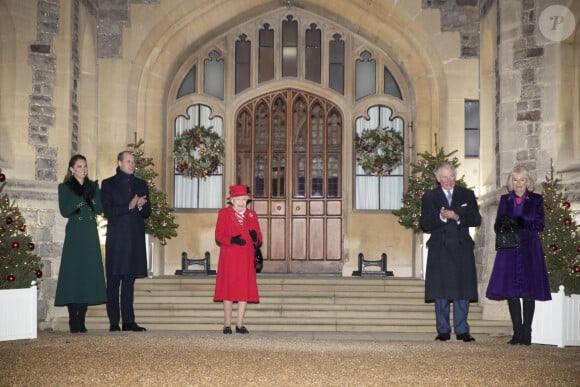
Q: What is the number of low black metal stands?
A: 2